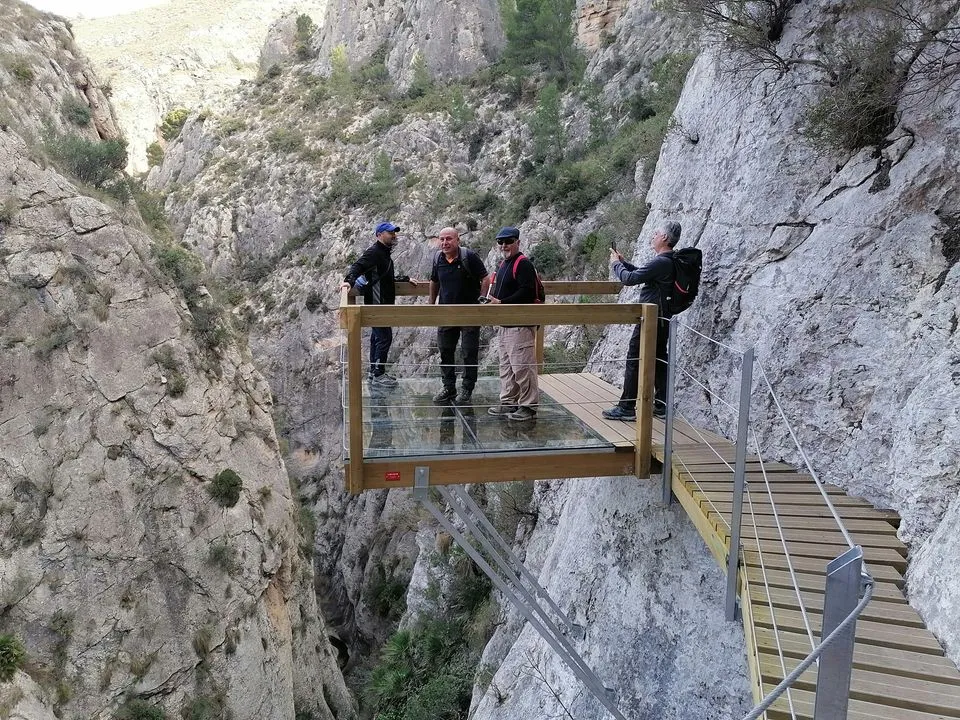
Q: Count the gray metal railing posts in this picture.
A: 3